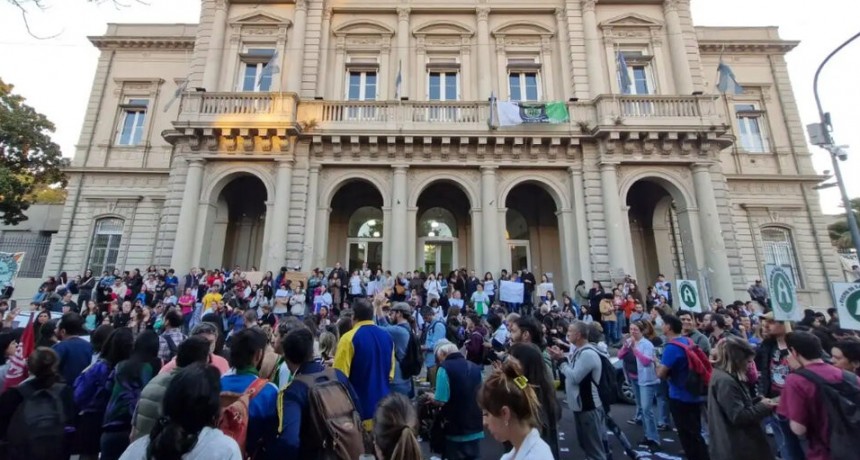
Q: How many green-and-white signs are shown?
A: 3